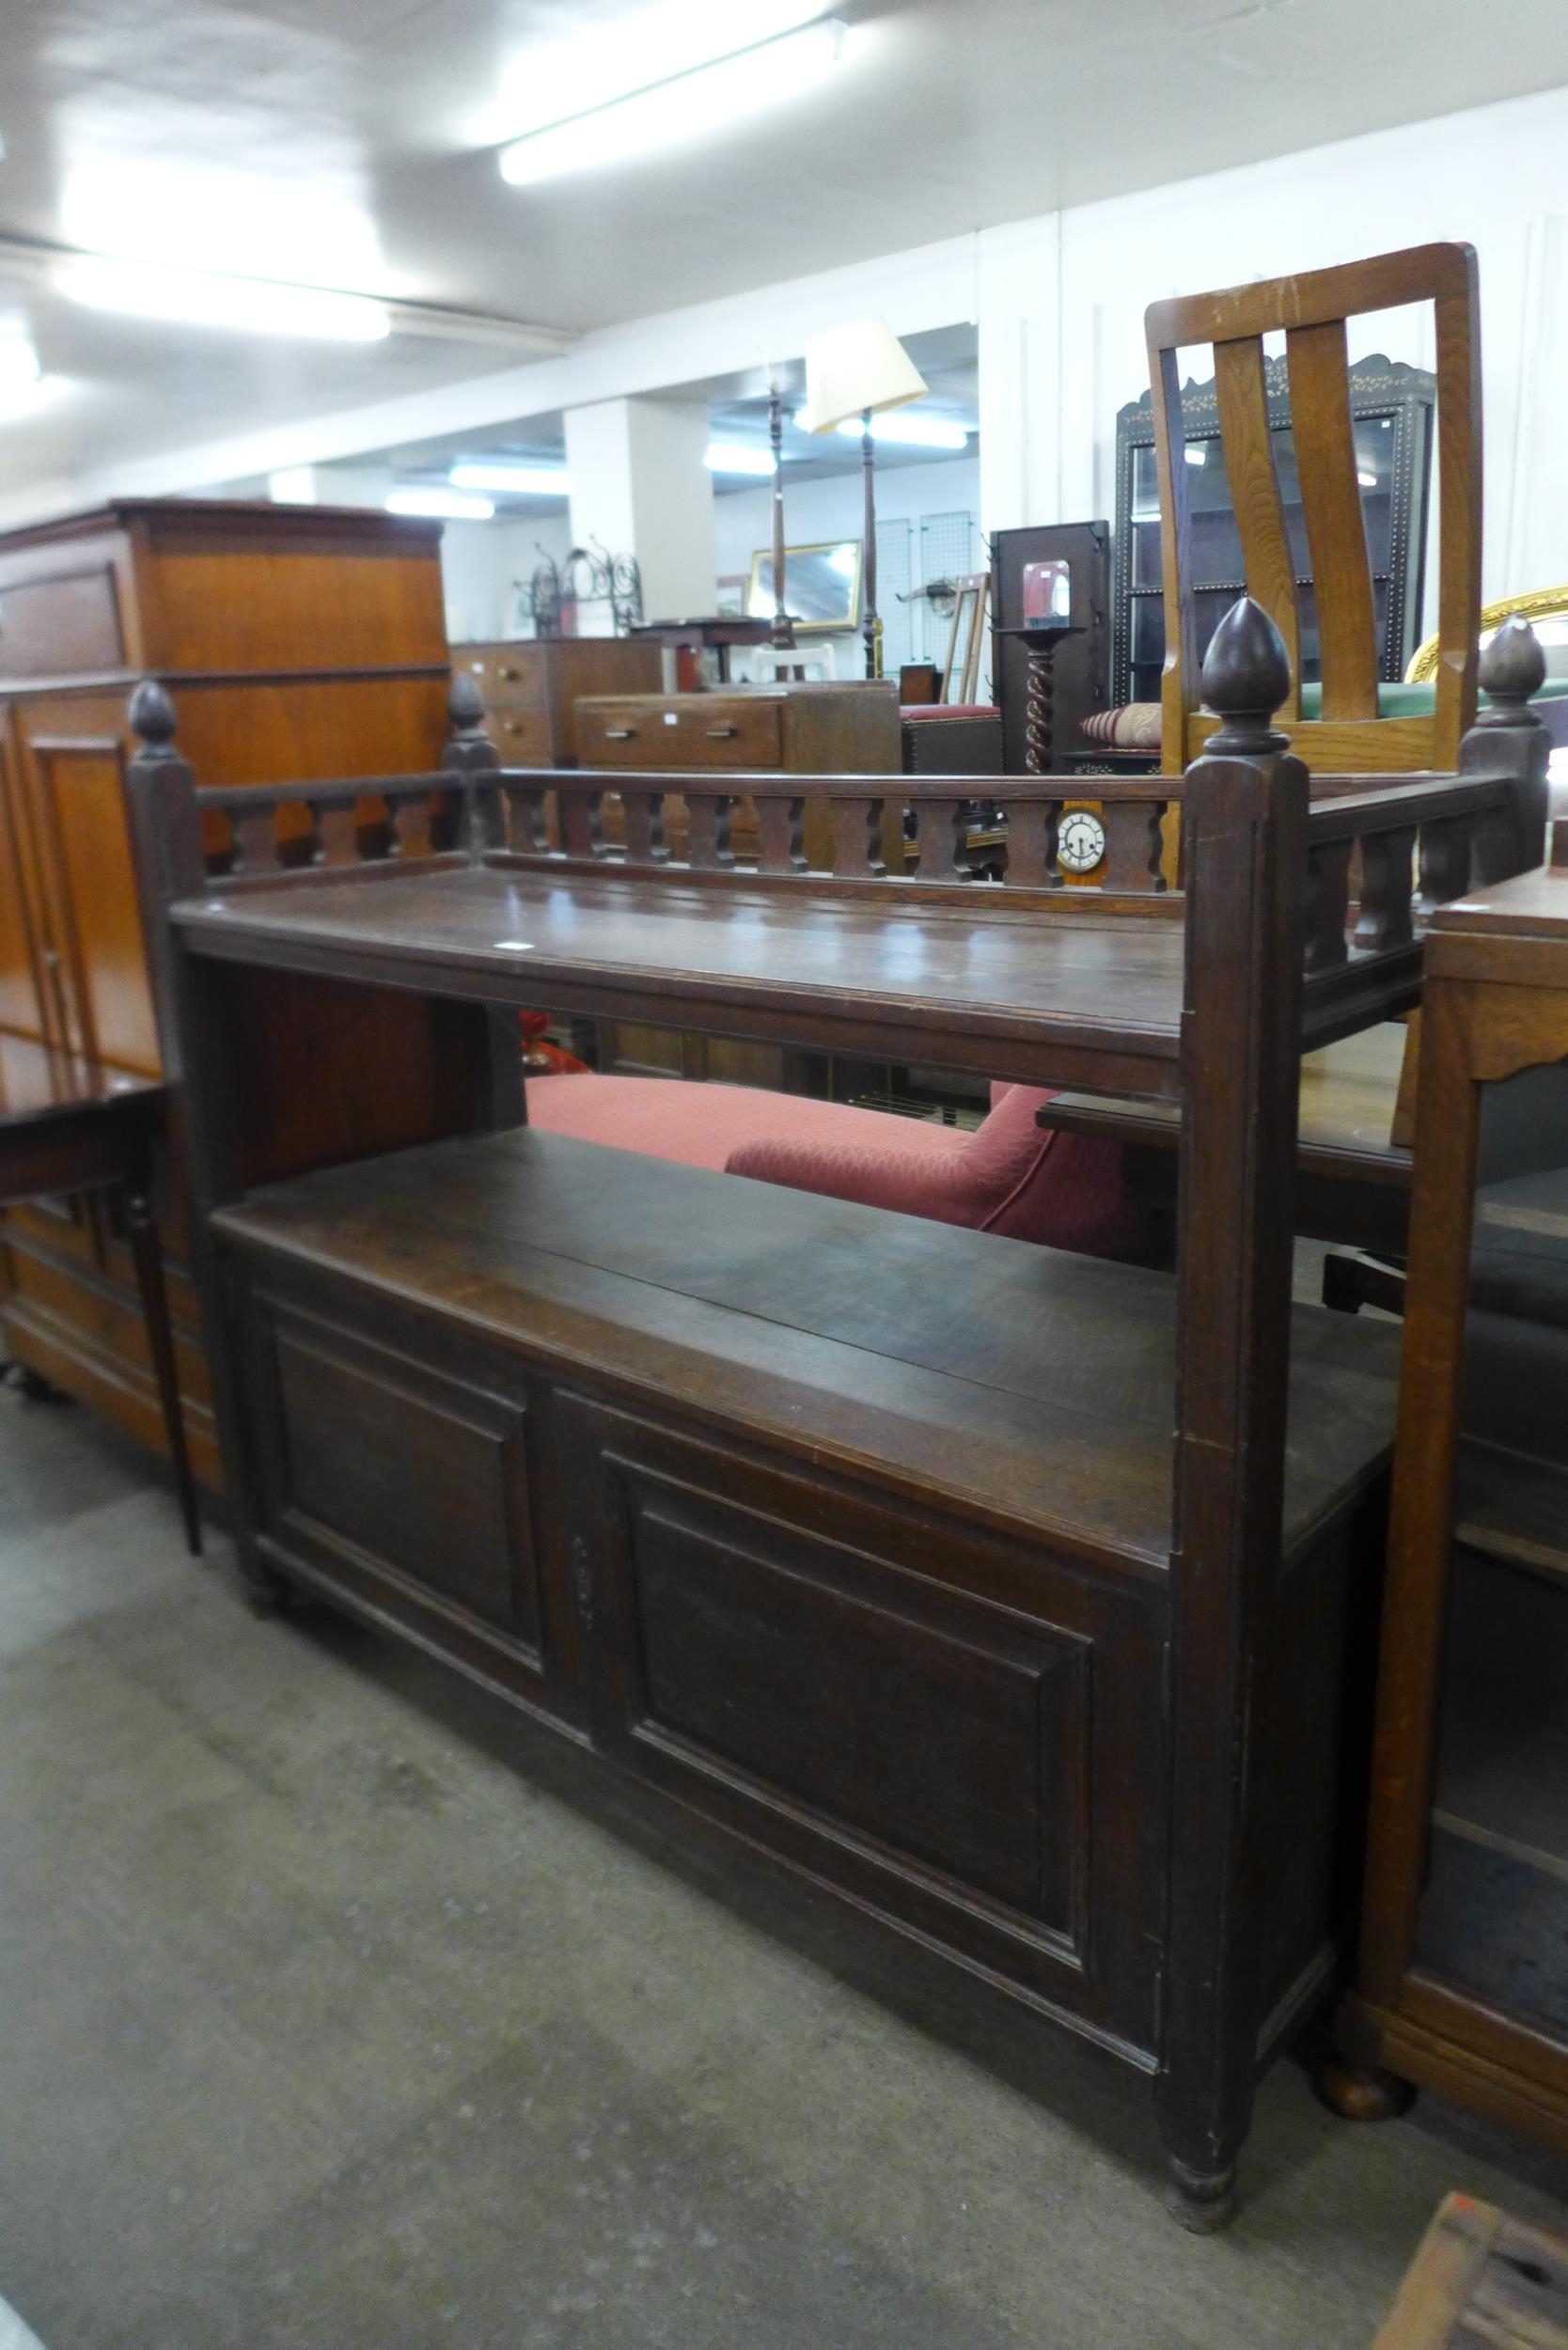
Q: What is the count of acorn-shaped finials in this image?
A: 4